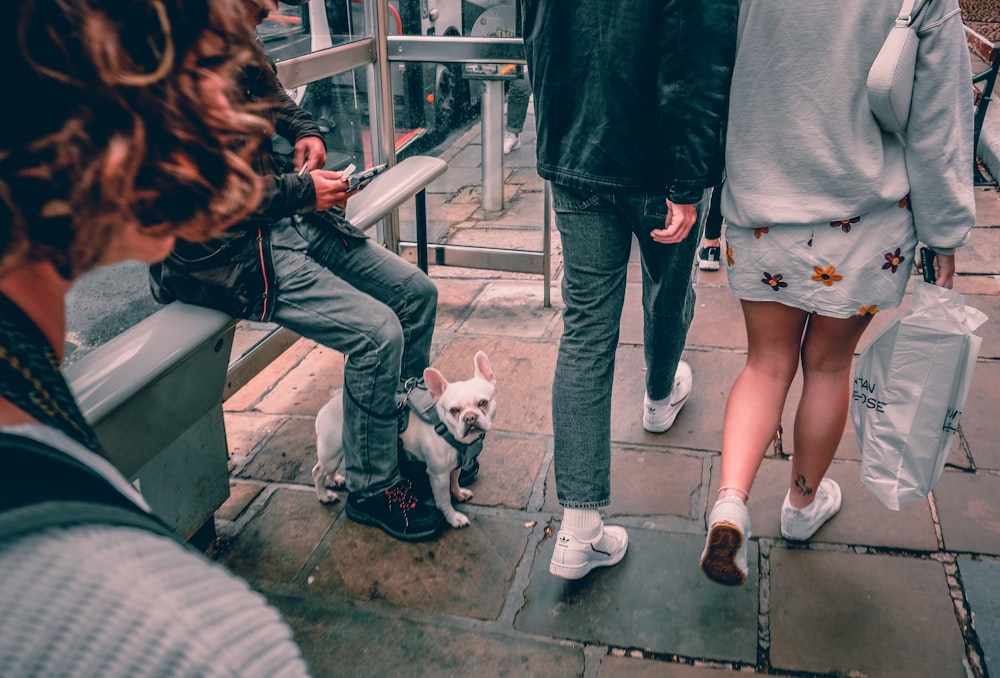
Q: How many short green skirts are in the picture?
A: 0